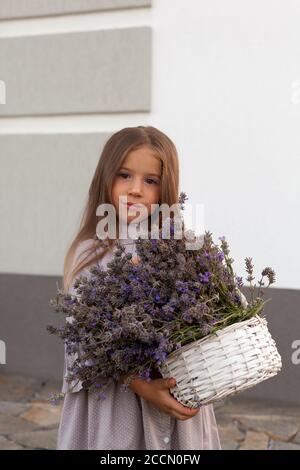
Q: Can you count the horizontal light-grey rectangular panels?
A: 3